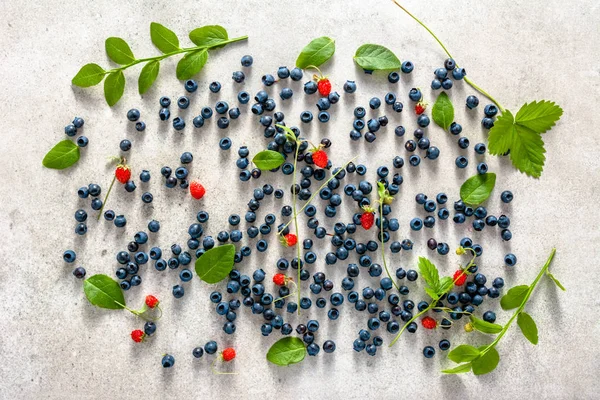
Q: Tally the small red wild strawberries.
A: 13